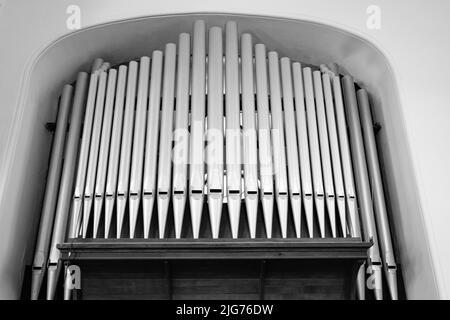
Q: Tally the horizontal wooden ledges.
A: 1